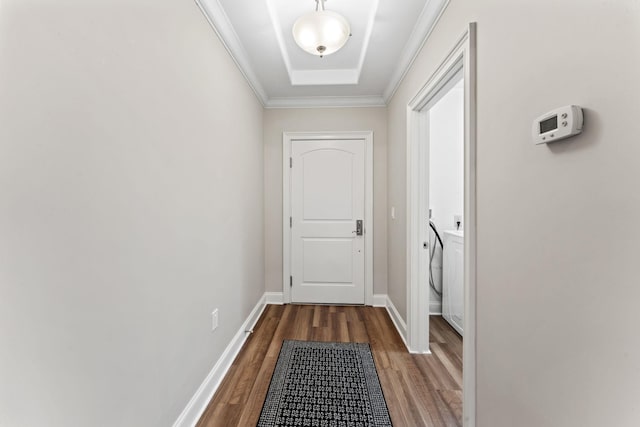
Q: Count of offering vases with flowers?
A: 0